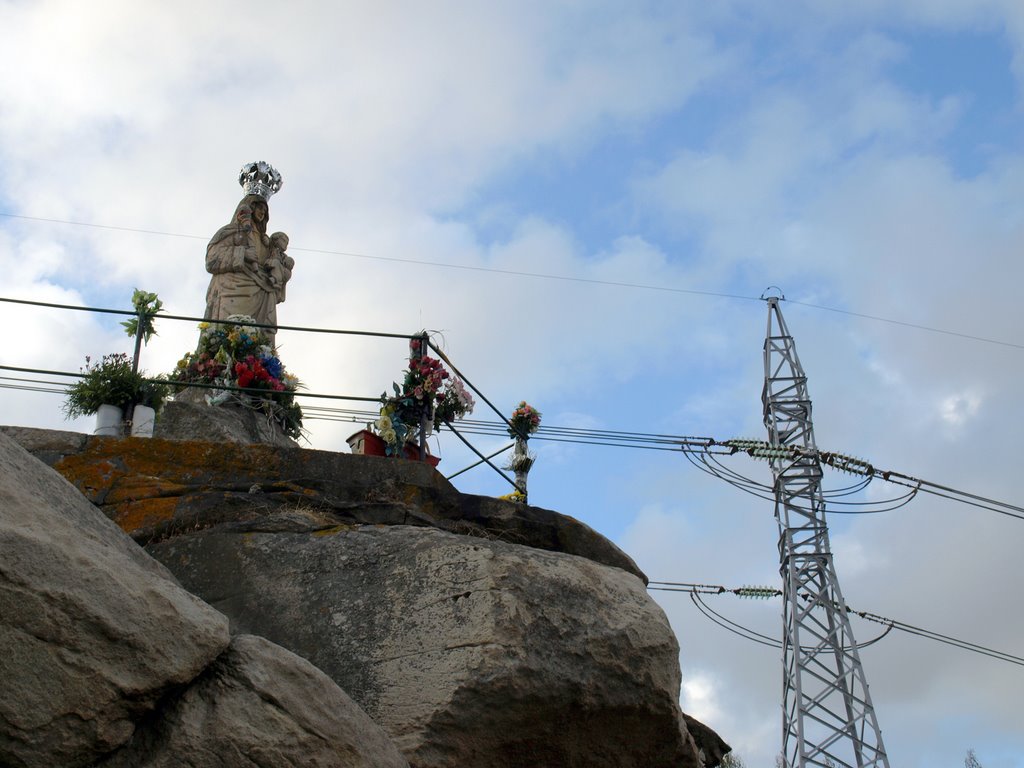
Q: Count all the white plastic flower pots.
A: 2